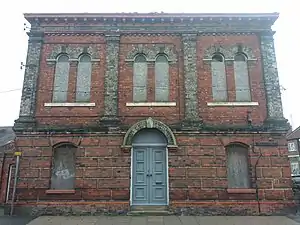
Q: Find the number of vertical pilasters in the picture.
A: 4